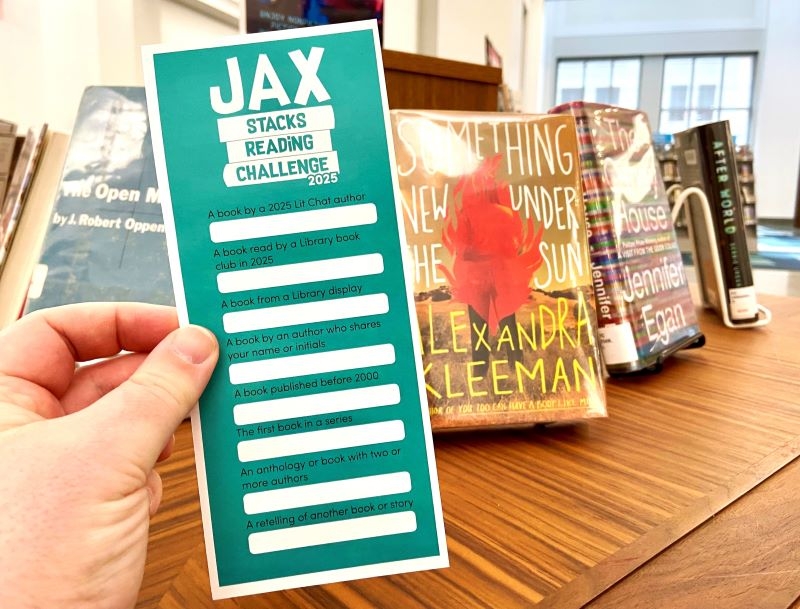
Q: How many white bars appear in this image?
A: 8